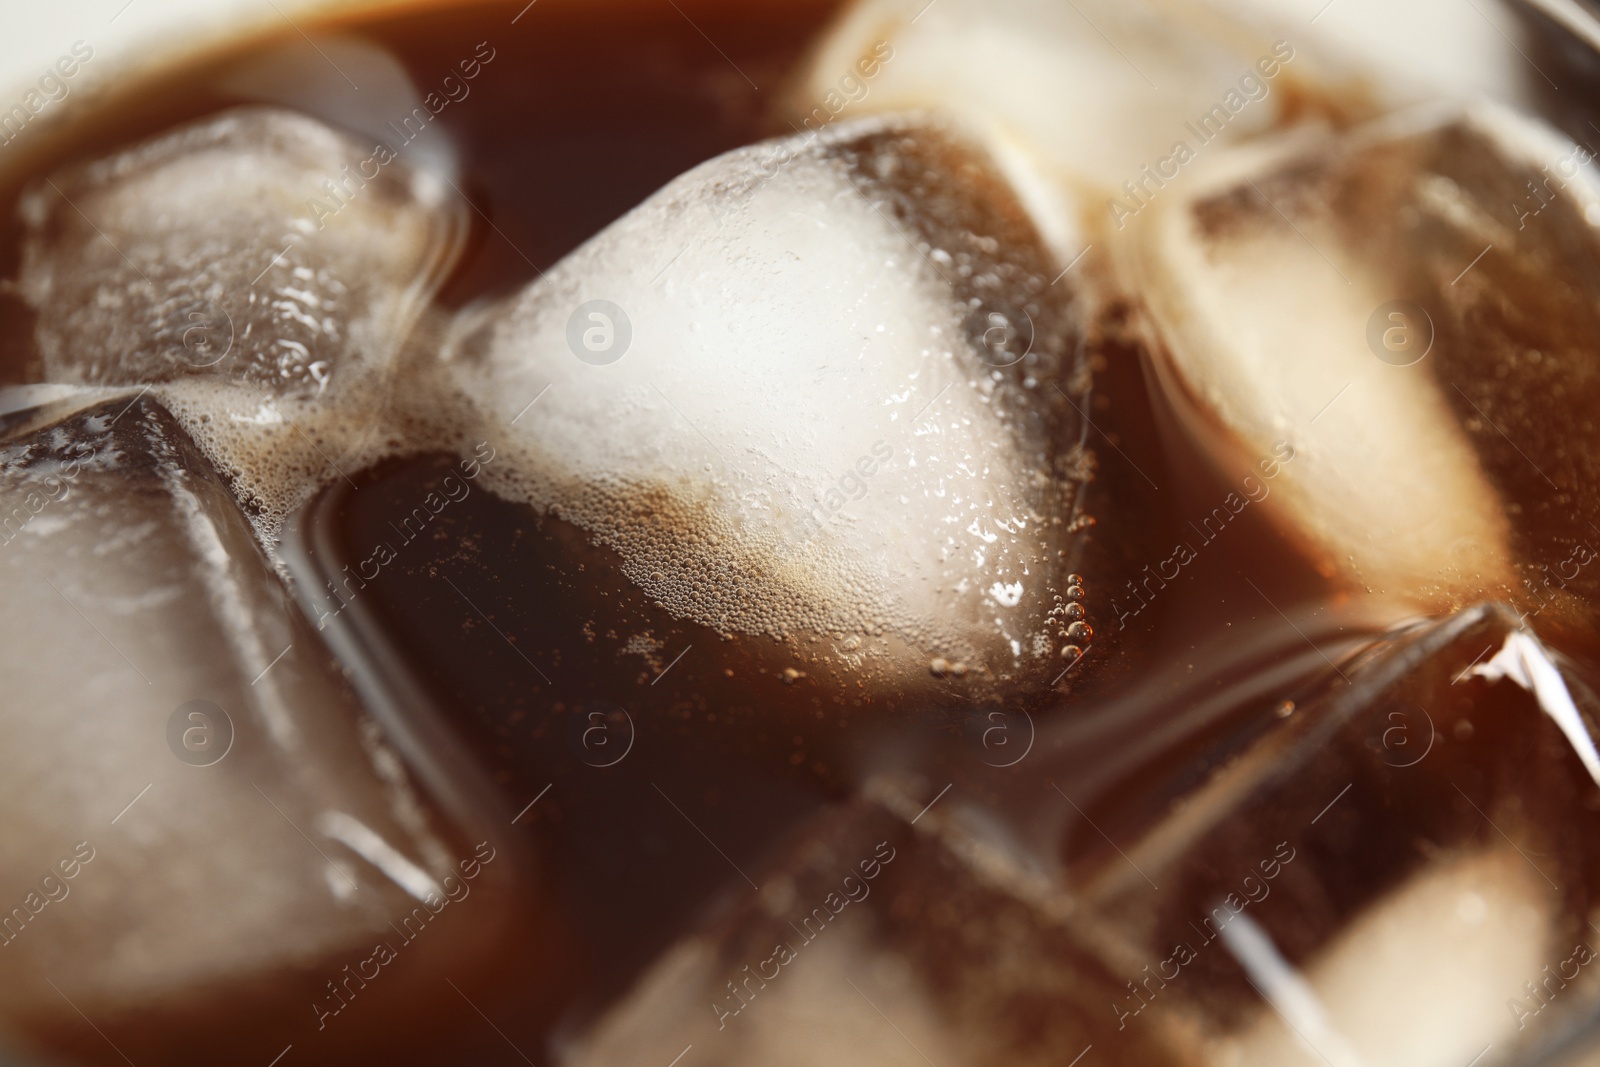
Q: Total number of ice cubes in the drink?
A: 7